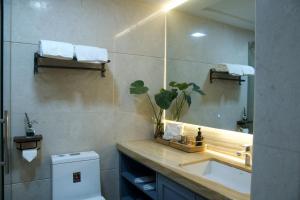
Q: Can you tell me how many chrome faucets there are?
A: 1